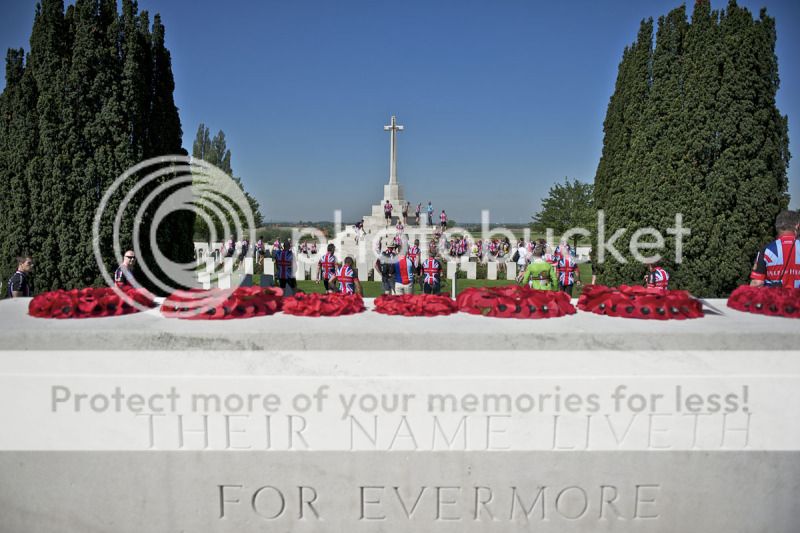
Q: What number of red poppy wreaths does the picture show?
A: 7